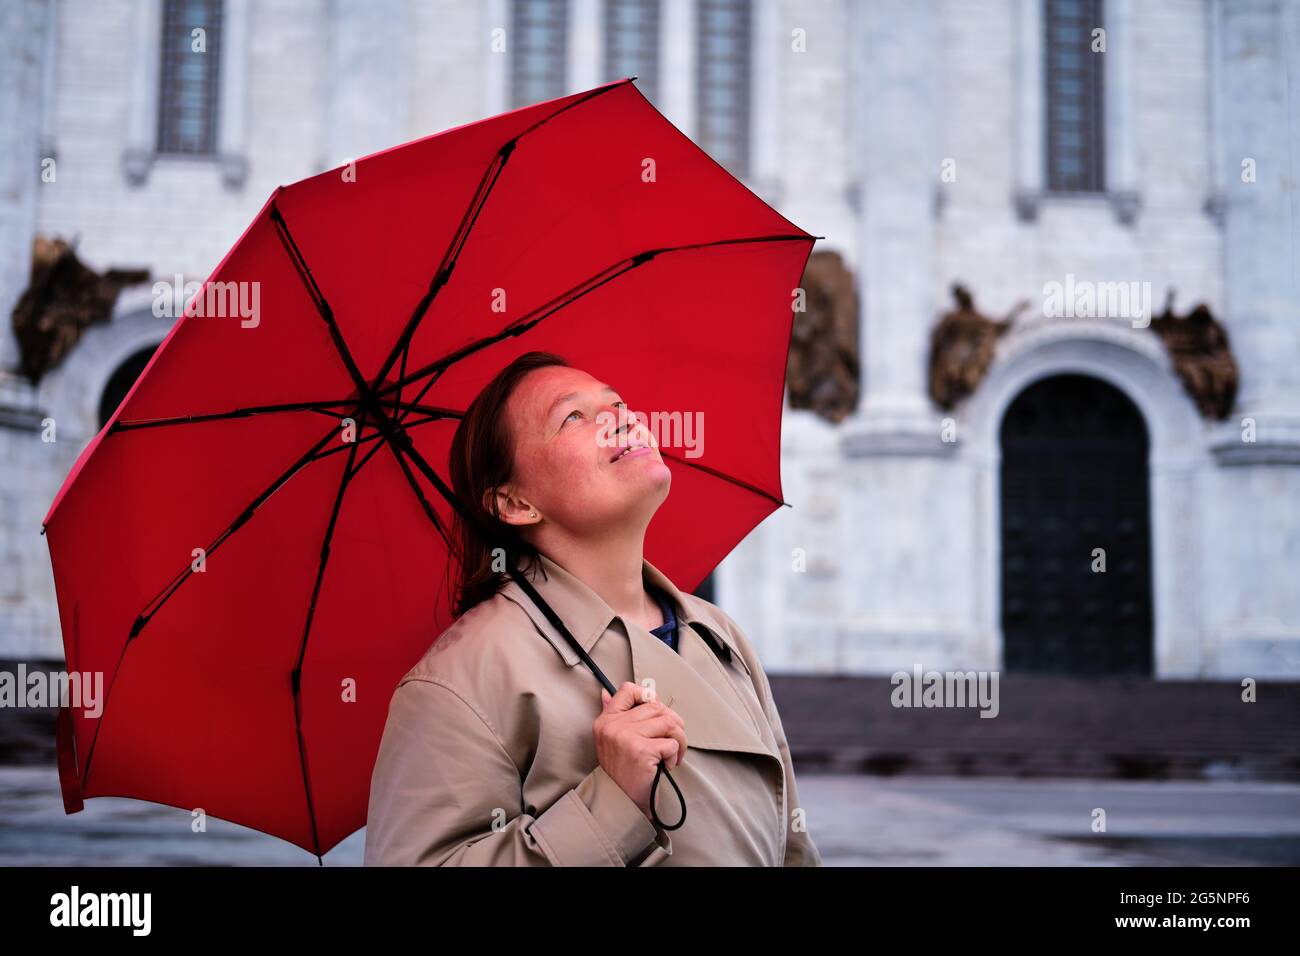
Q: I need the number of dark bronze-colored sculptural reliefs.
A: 4